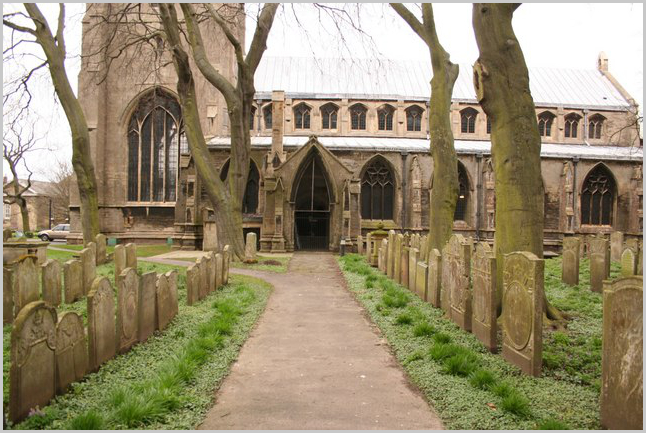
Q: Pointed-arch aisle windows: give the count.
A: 4